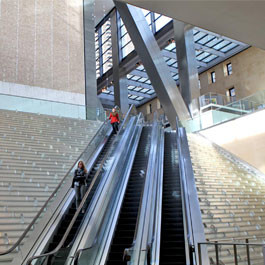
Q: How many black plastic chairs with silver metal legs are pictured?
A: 0